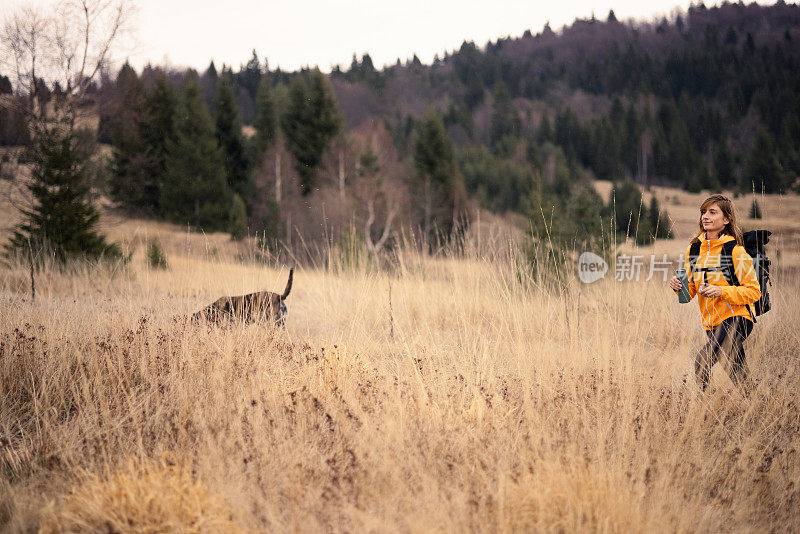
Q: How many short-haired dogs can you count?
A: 1